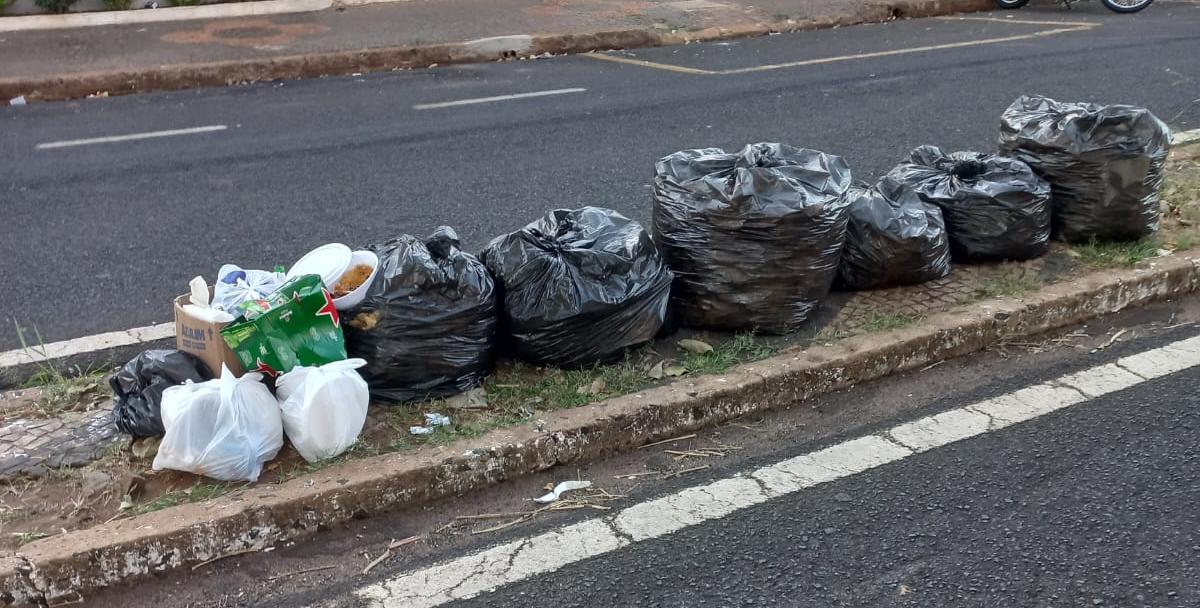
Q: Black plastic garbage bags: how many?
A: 7